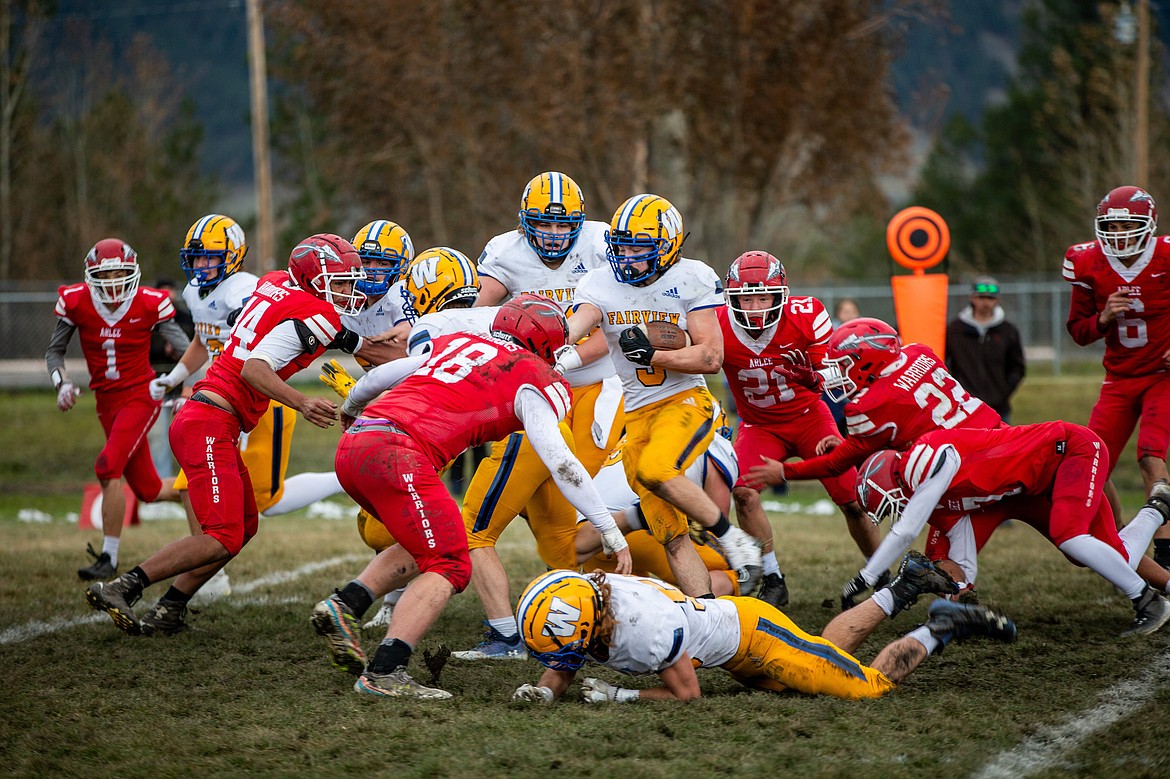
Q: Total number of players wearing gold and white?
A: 7